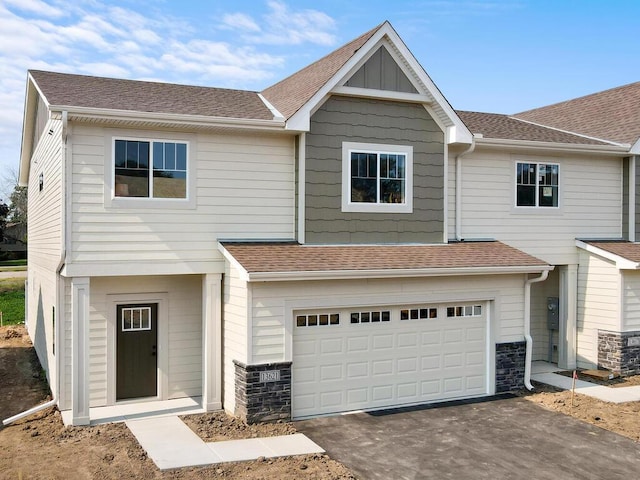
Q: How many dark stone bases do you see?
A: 3